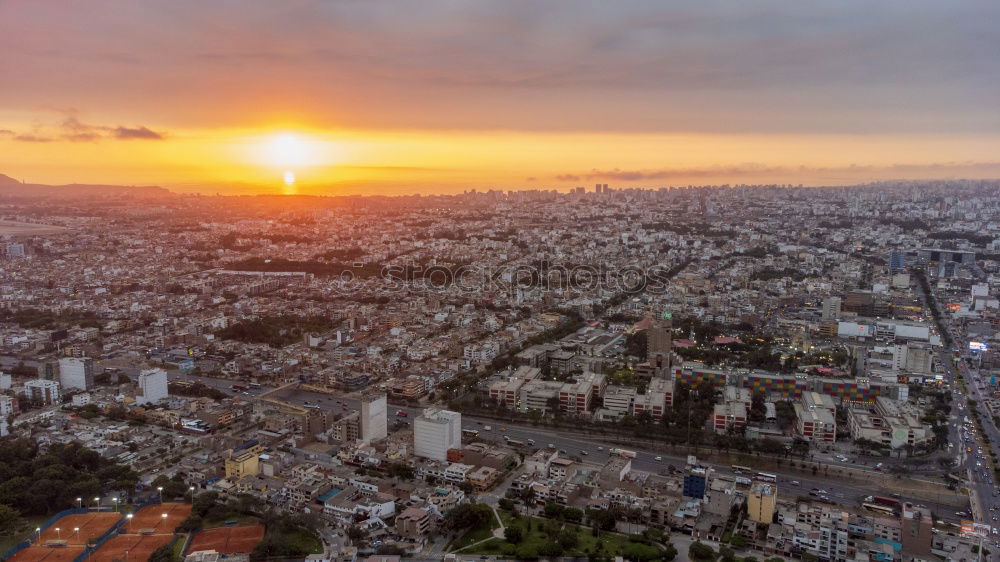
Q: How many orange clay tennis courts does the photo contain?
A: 5